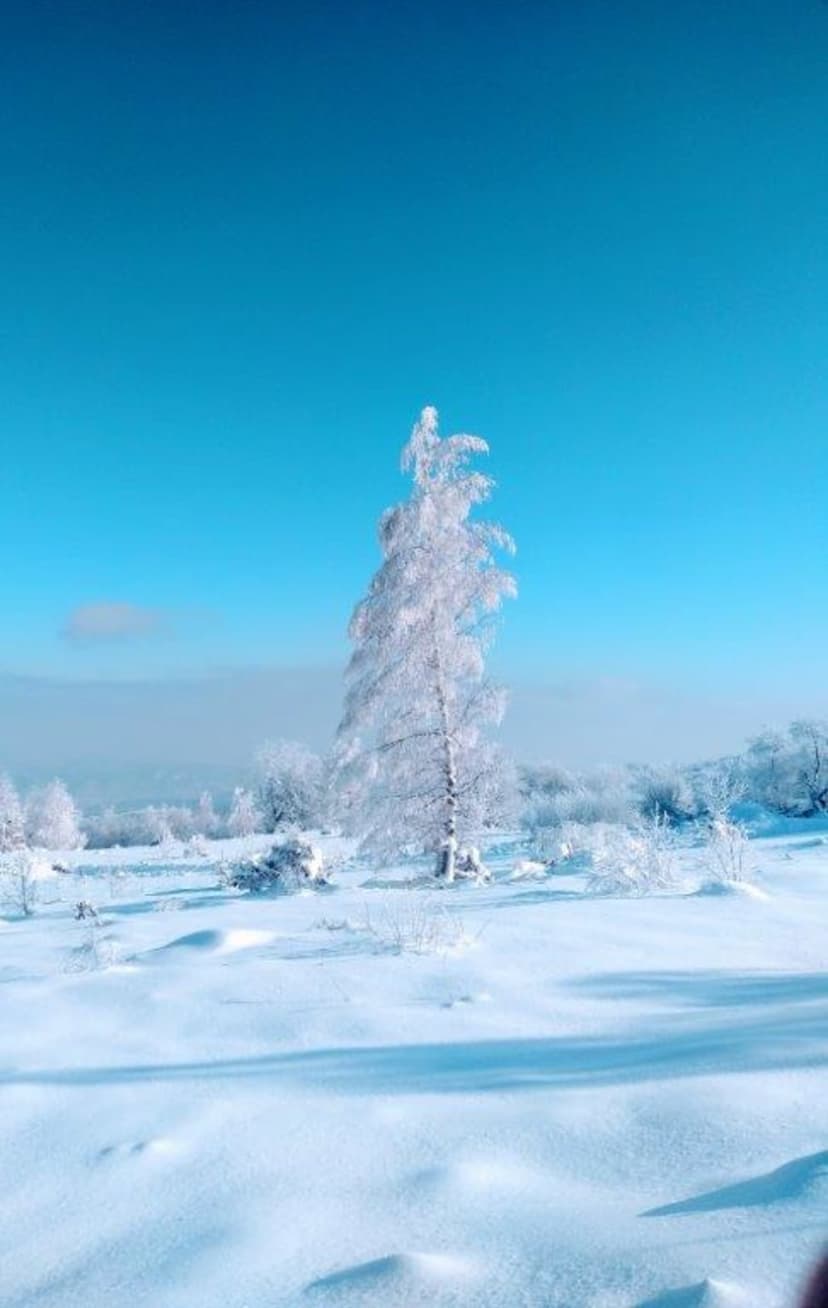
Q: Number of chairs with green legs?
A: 0